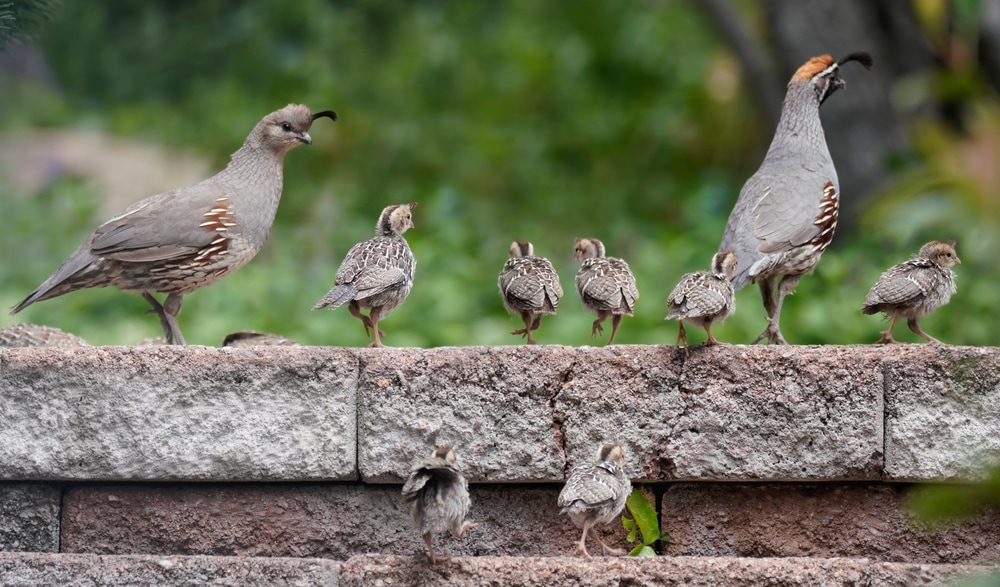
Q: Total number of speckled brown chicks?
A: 7